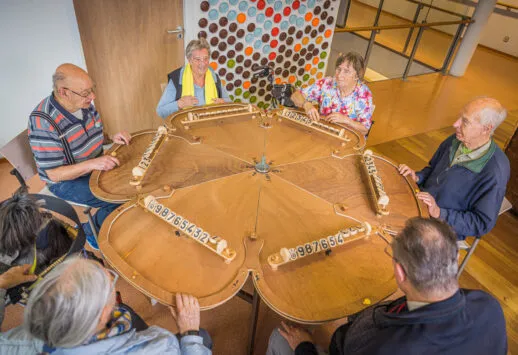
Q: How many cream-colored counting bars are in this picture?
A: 6